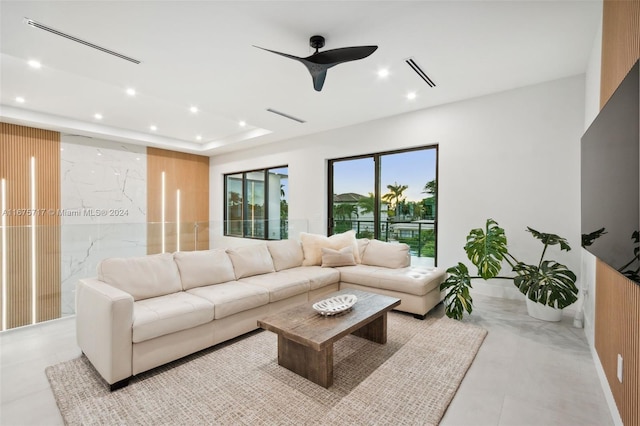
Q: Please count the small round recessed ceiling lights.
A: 10